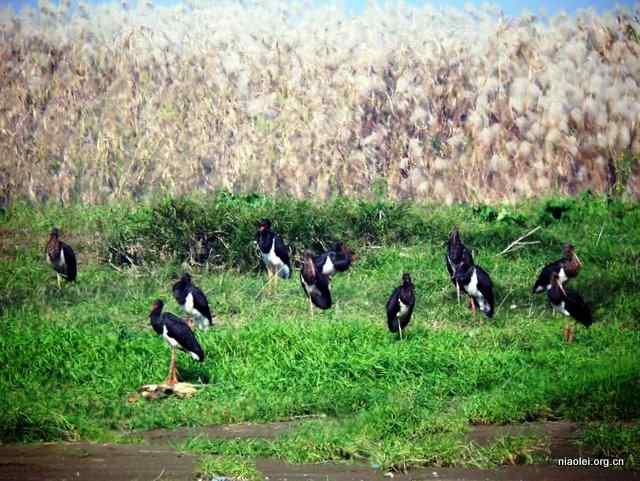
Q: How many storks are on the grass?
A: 11